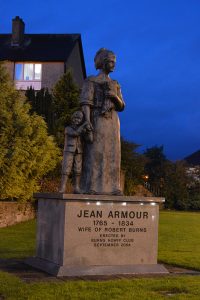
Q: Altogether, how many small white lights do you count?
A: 5